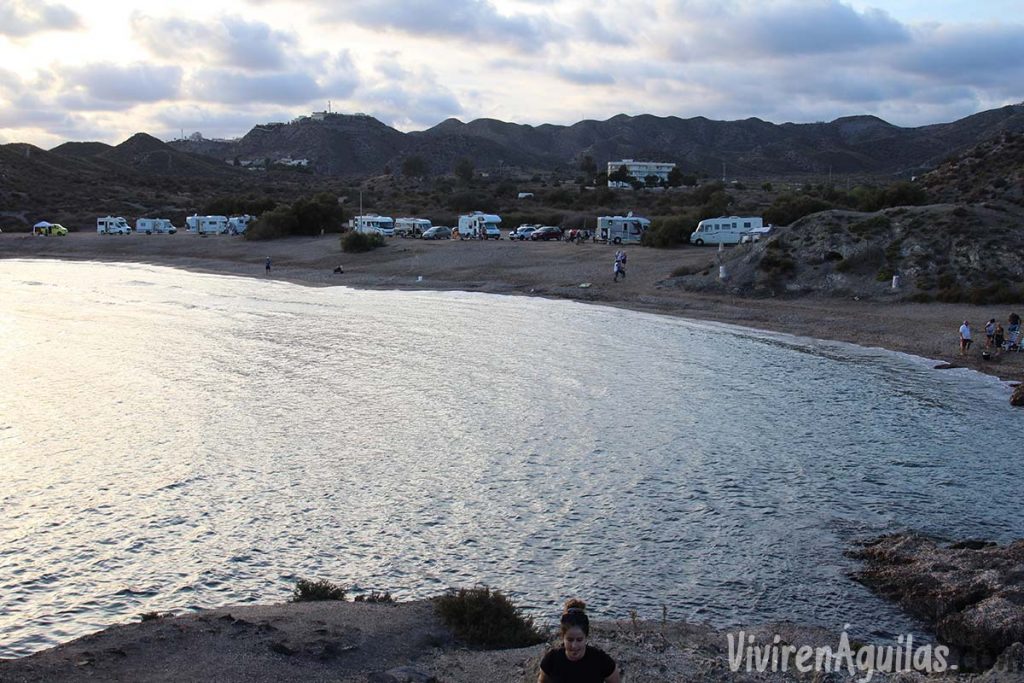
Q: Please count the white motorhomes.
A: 9